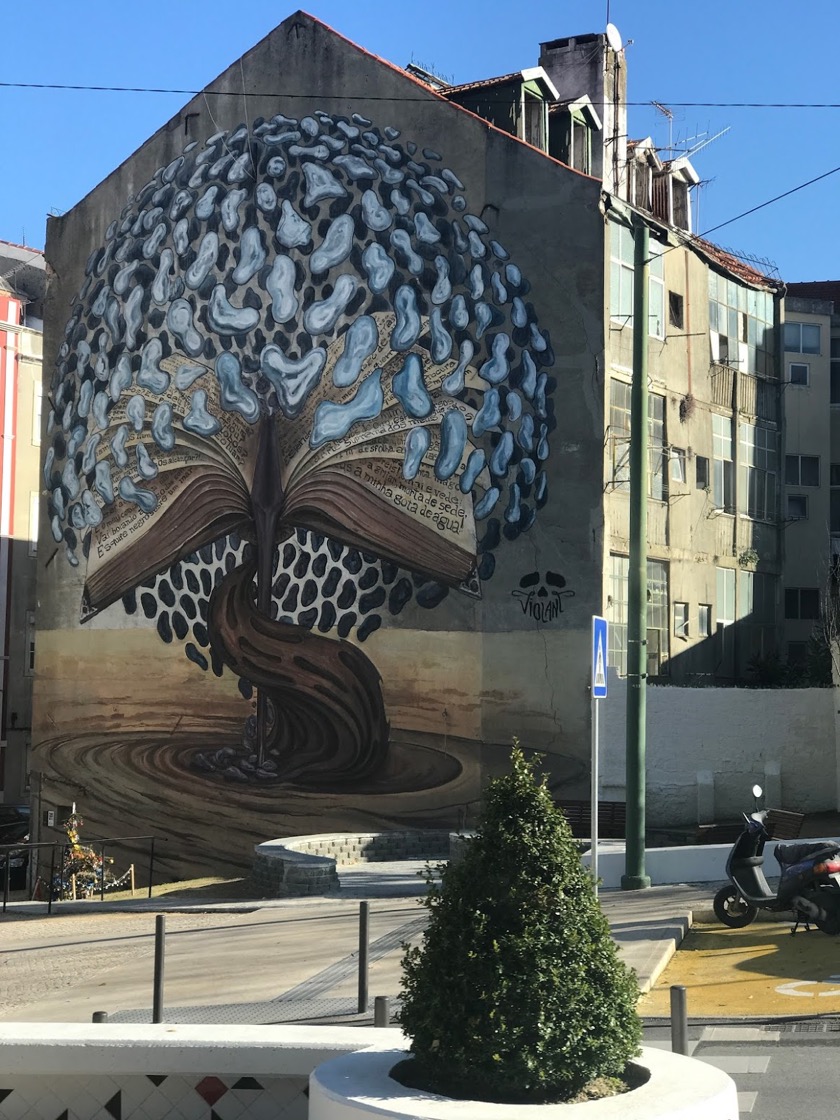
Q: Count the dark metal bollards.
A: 5